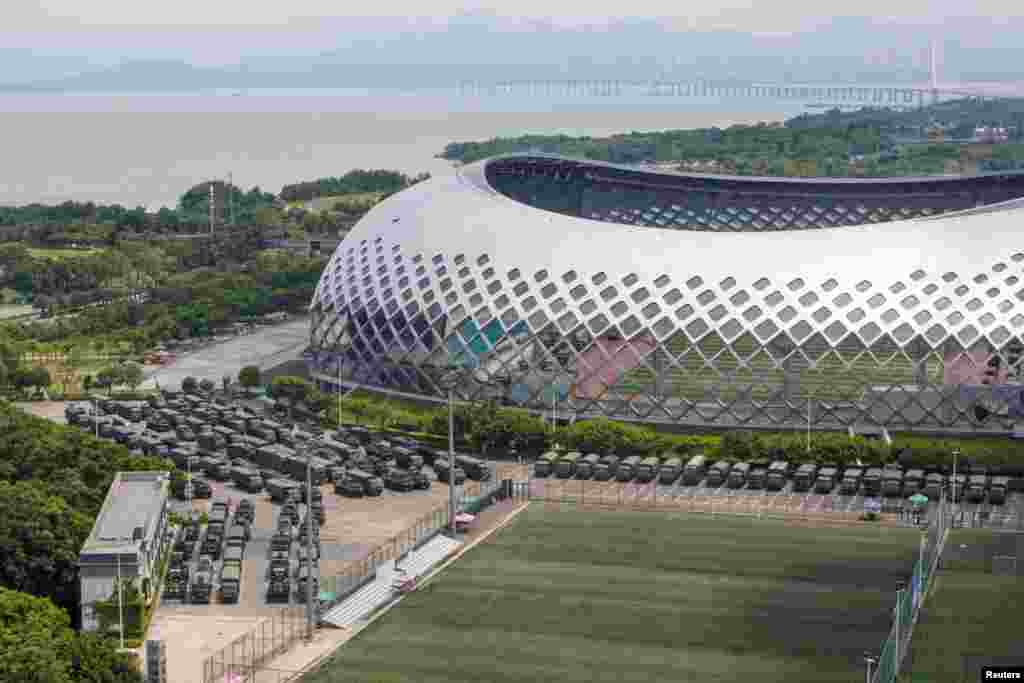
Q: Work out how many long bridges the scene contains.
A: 1